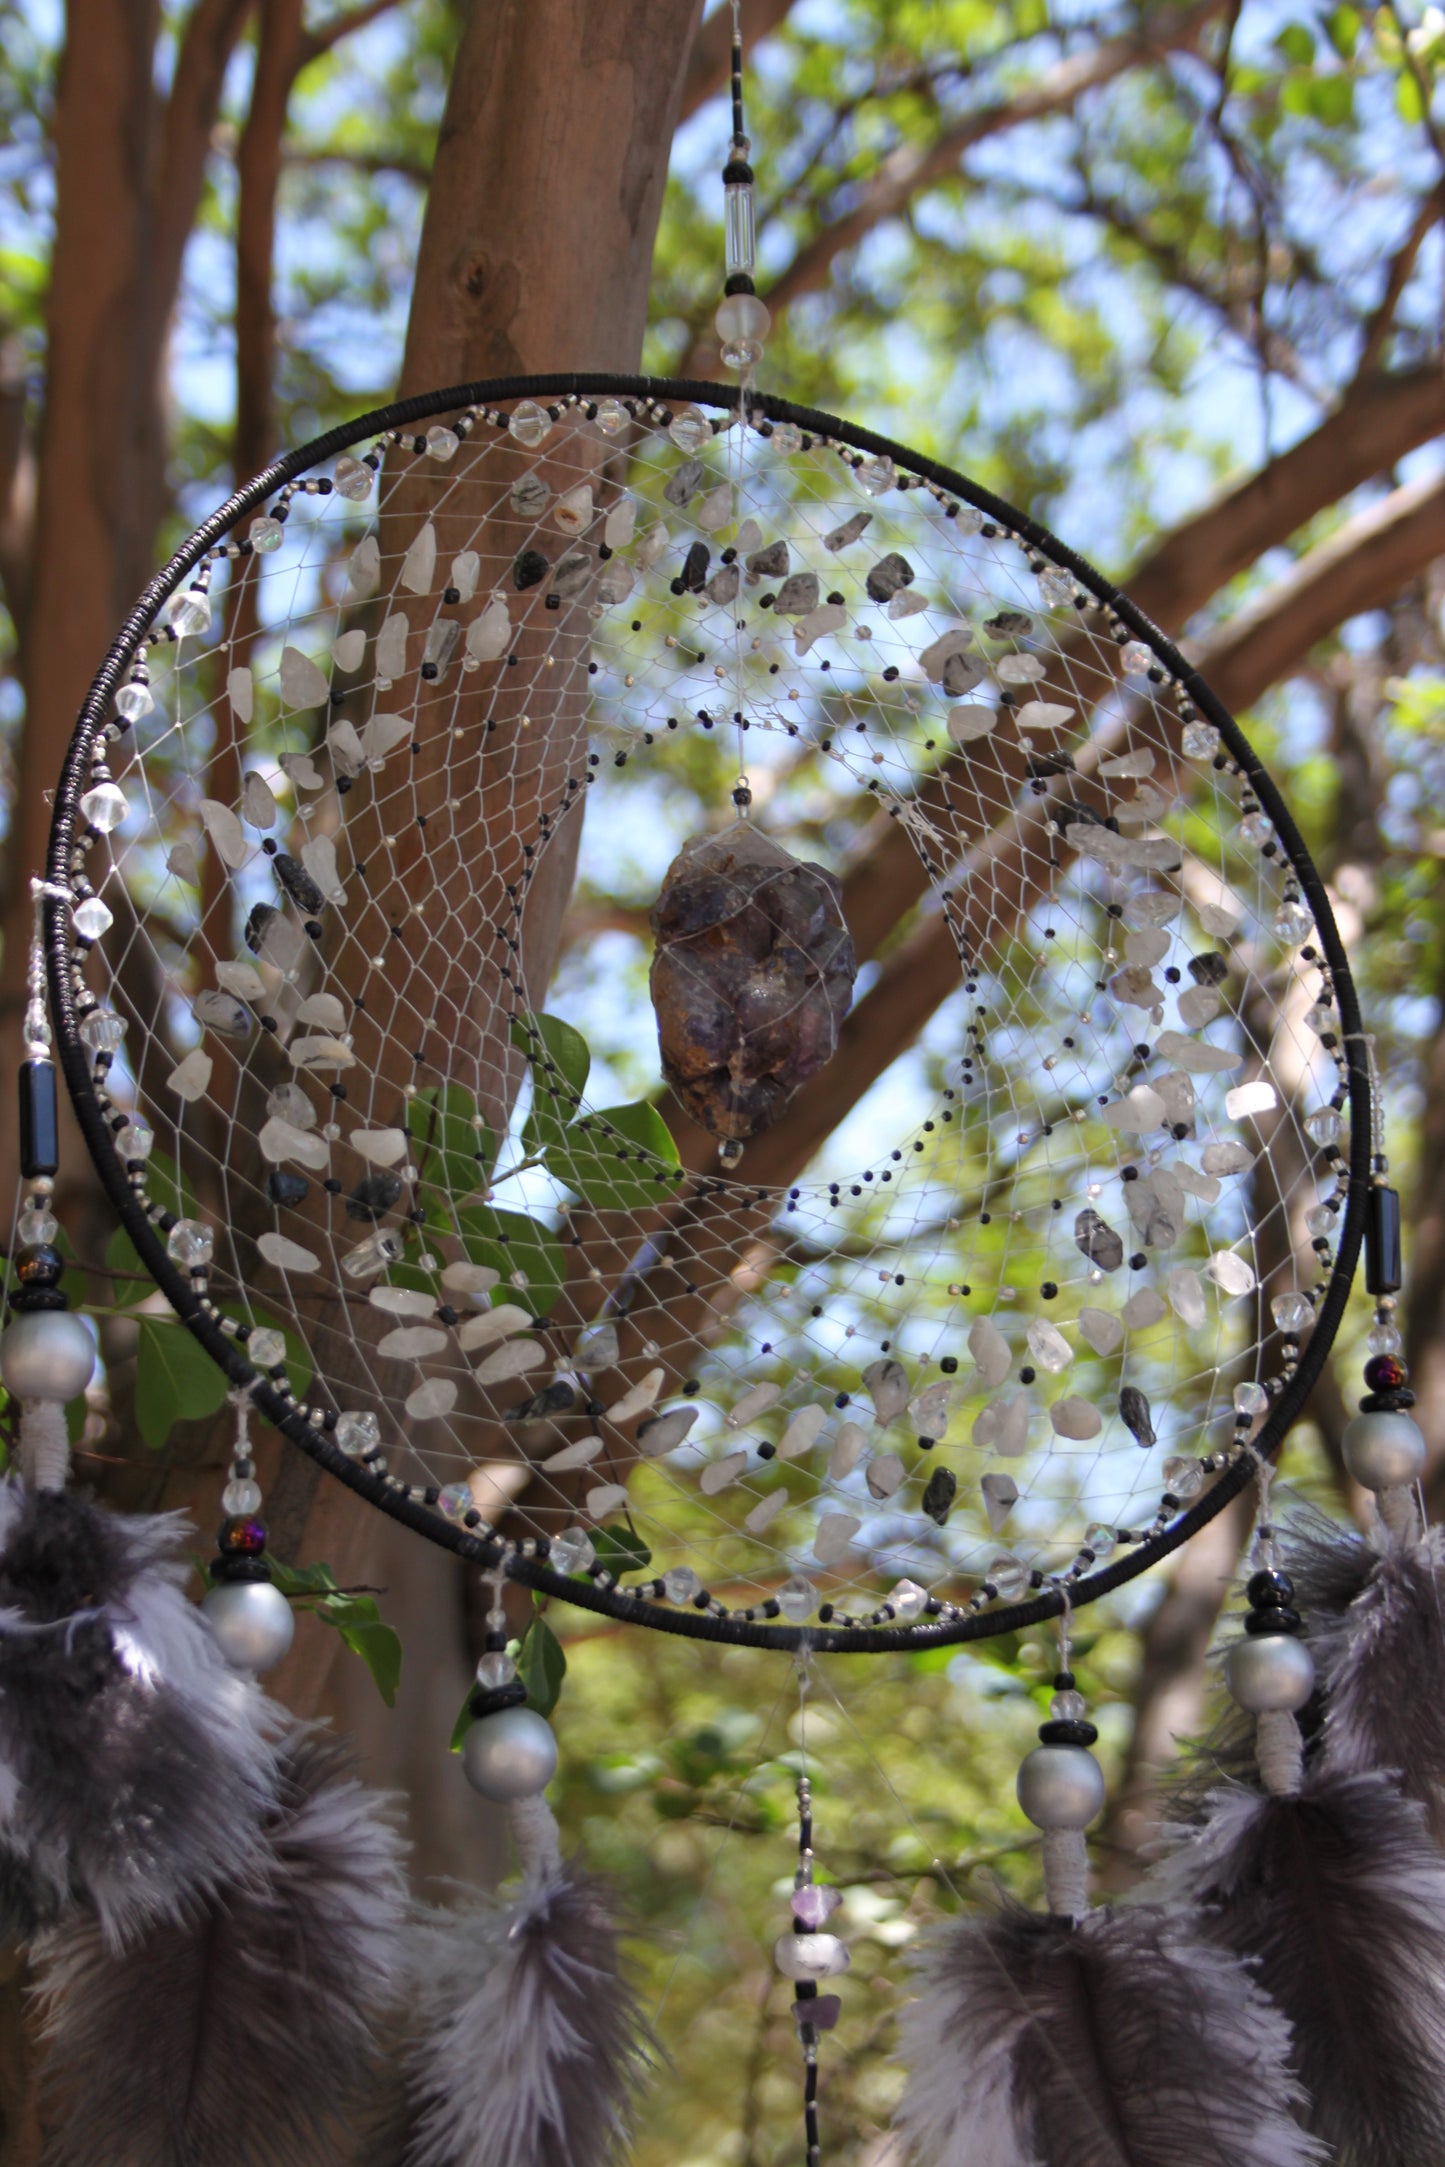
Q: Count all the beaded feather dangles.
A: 6